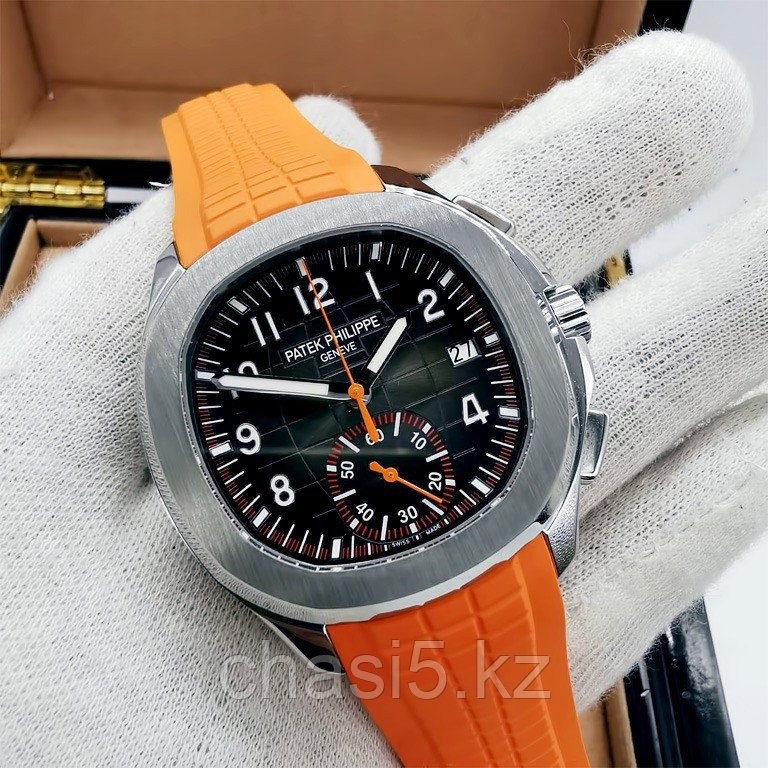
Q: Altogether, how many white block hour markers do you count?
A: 11